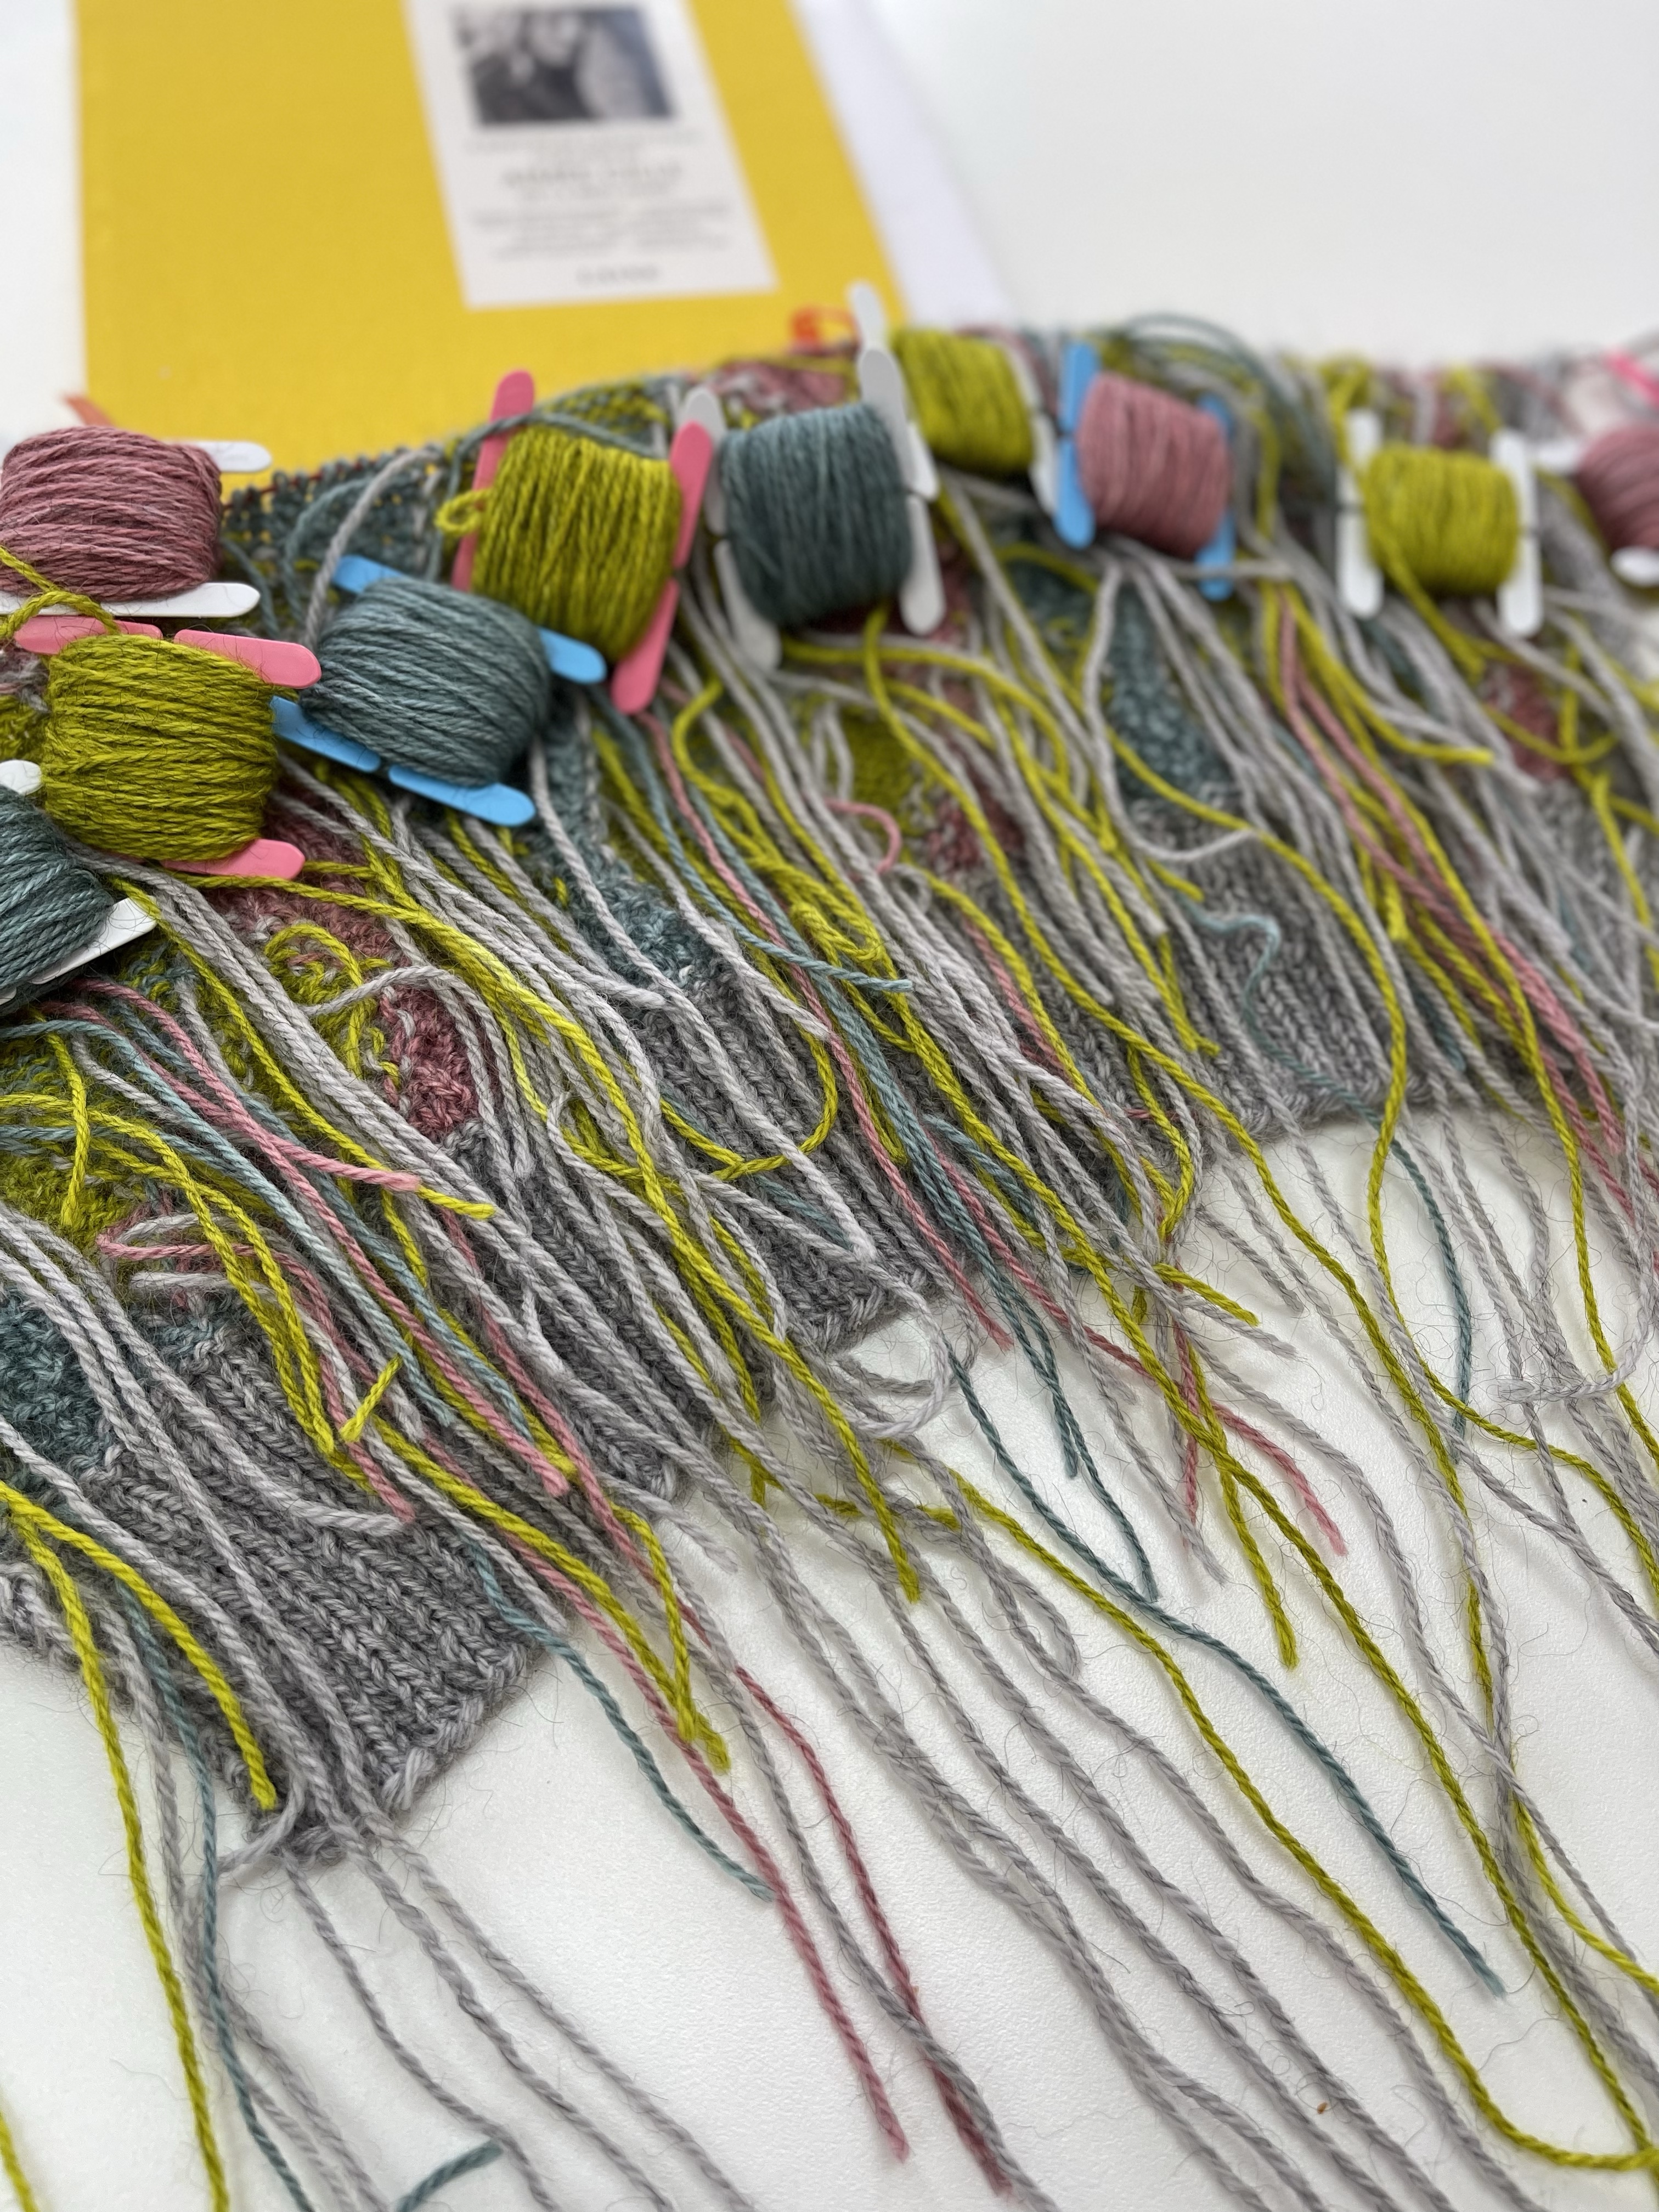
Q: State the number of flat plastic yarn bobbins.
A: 10